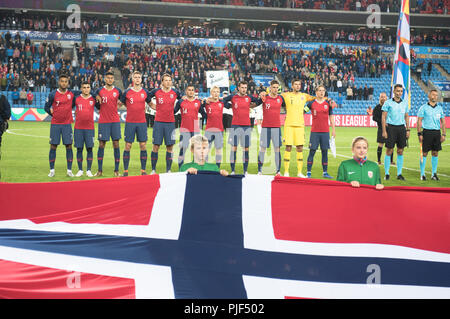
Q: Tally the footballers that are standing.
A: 11